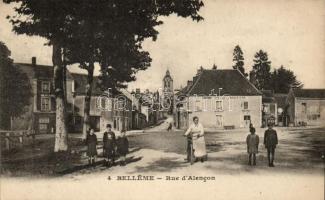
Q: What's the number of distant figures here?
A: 1